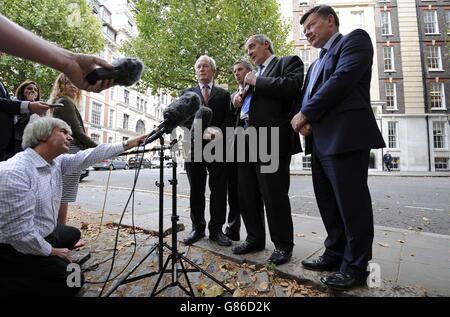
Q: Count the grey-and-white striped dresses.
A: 1